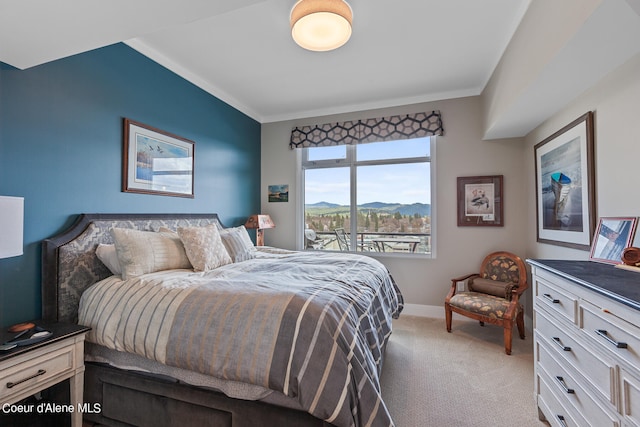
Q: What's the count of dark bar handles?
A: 6